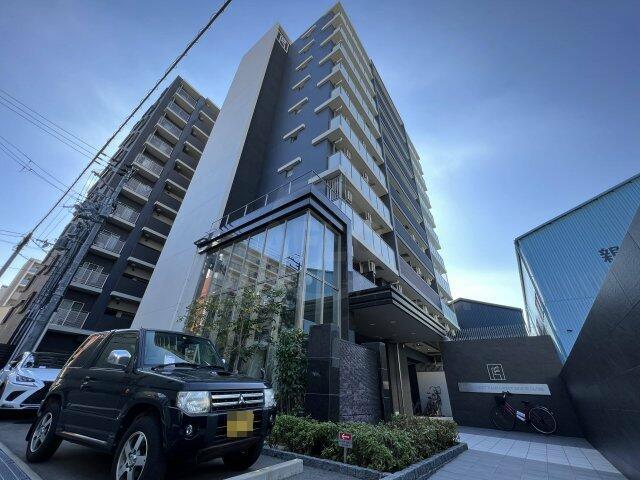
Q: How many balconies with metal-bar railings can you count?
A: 10